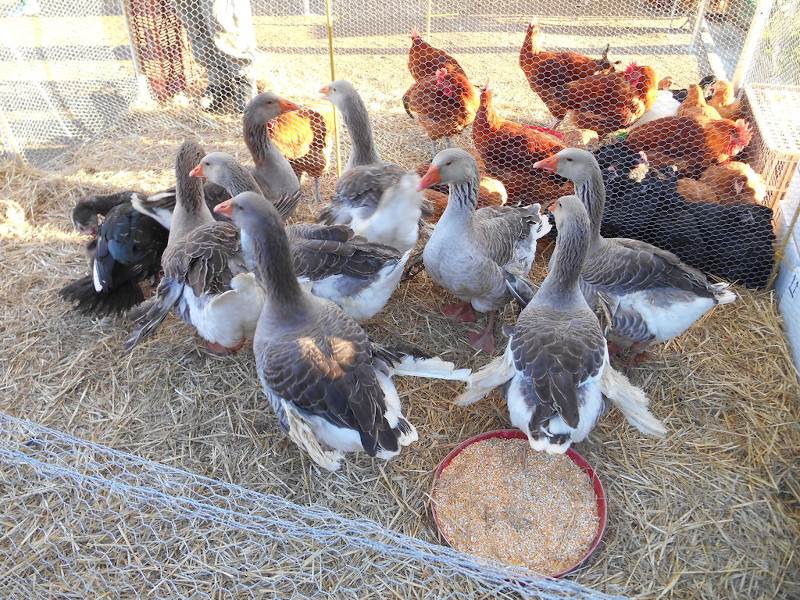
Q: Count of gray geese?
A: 8